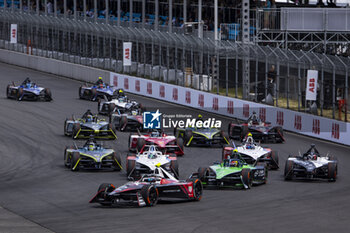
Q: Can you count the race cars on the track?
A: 14